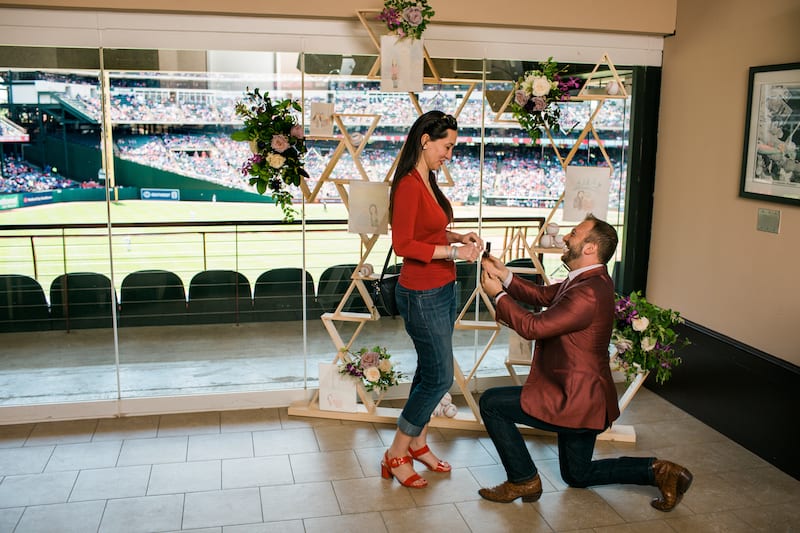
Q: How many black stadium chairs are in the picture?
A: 9